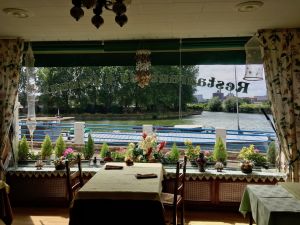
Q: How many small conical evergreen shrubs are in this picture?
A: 8